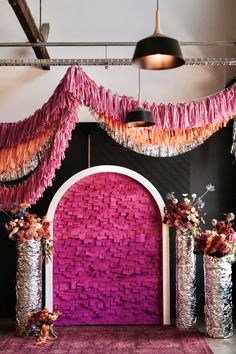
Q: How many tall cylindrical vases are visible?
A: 3